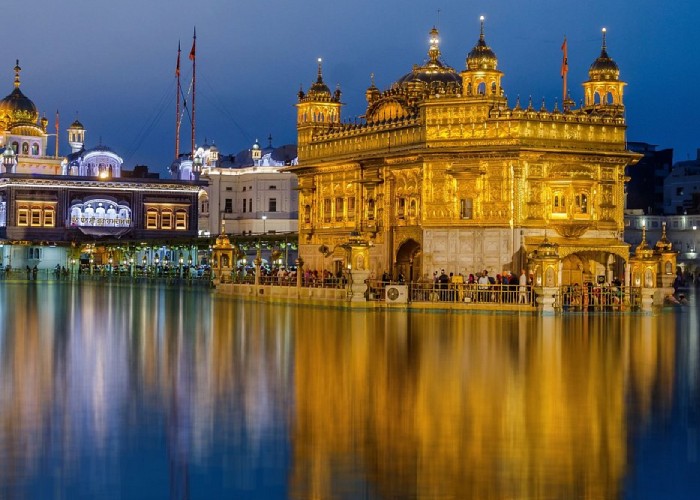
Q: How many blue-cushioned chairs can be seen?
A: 0